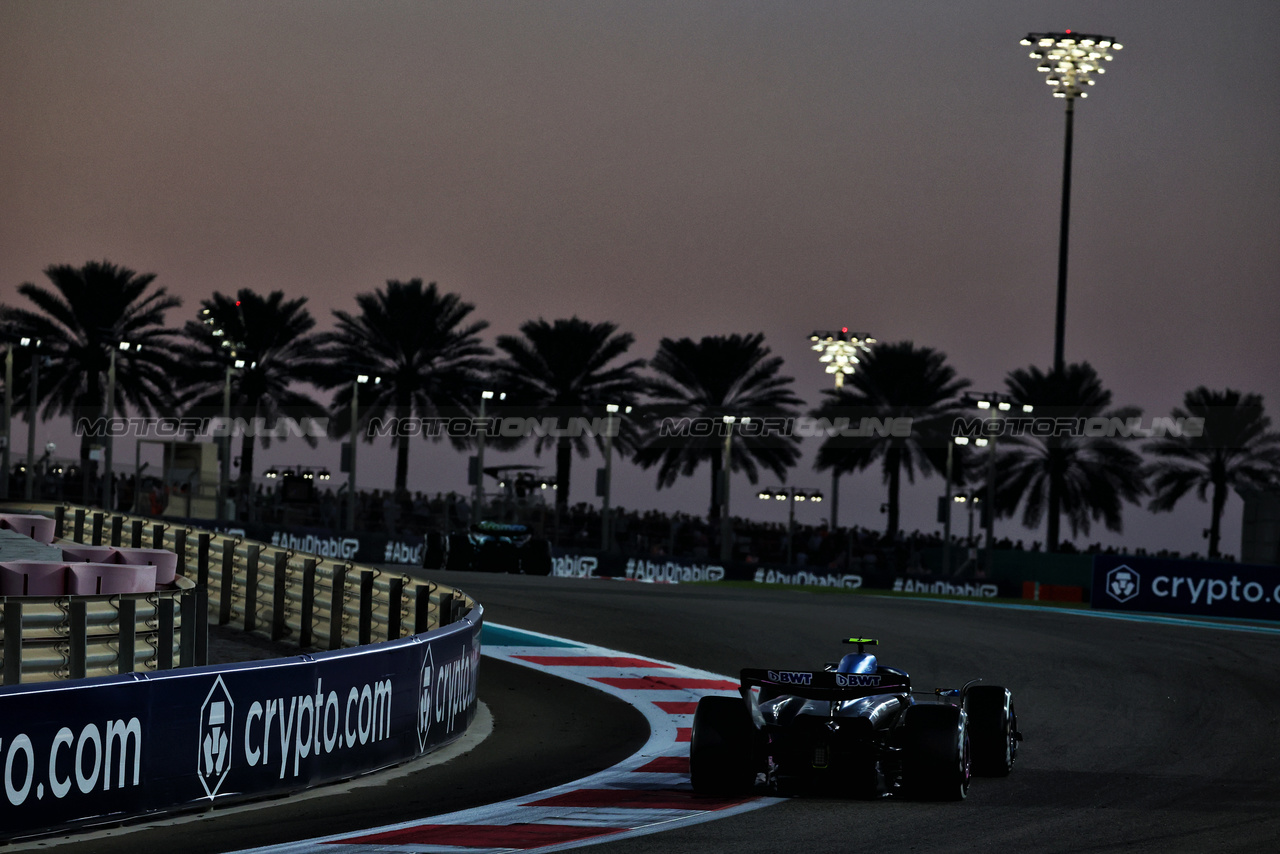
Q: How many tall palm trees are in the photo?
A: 8